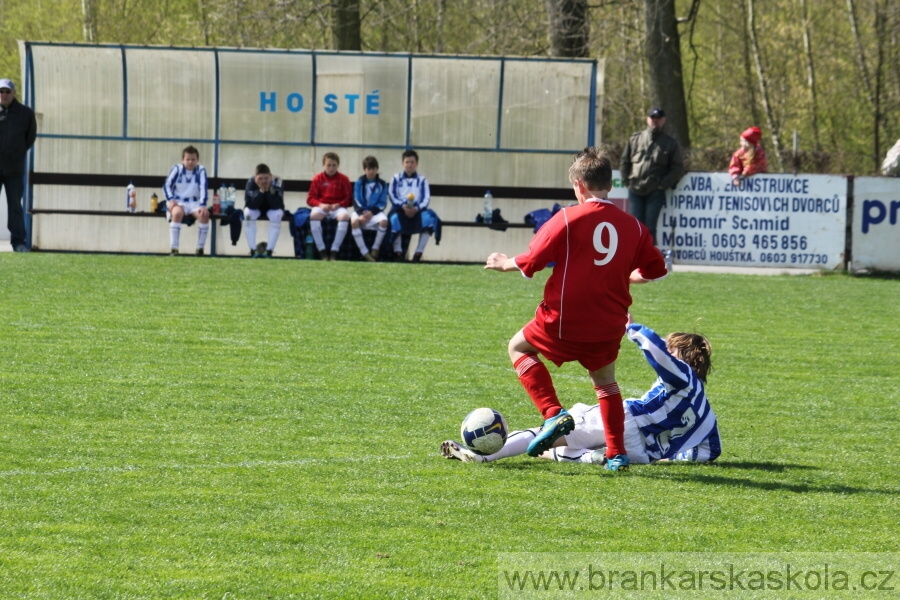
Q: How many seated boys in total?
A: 5